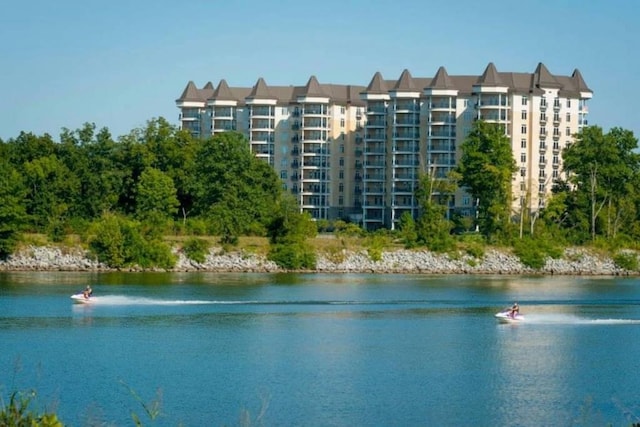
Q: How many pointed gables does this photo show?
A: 11